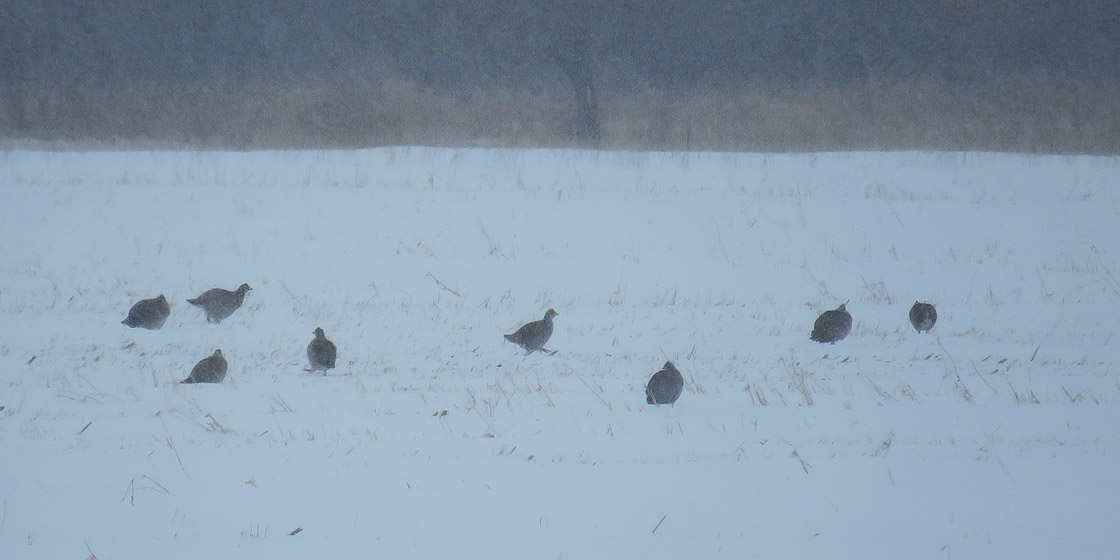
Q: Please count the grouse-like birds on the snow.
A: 8